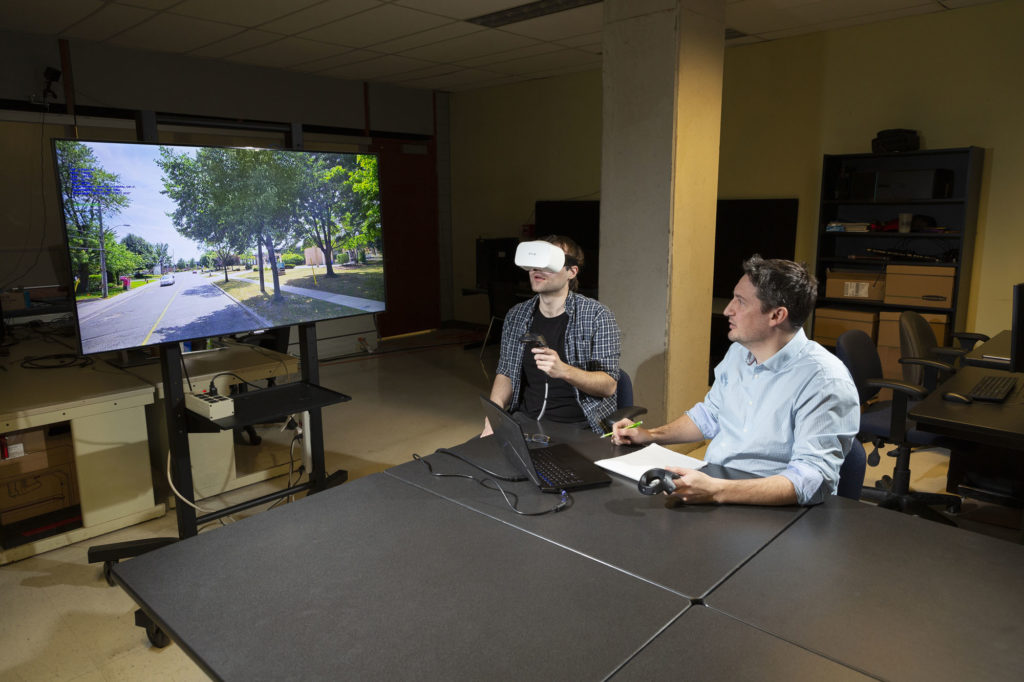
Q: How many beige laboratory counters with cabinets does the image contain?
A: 2